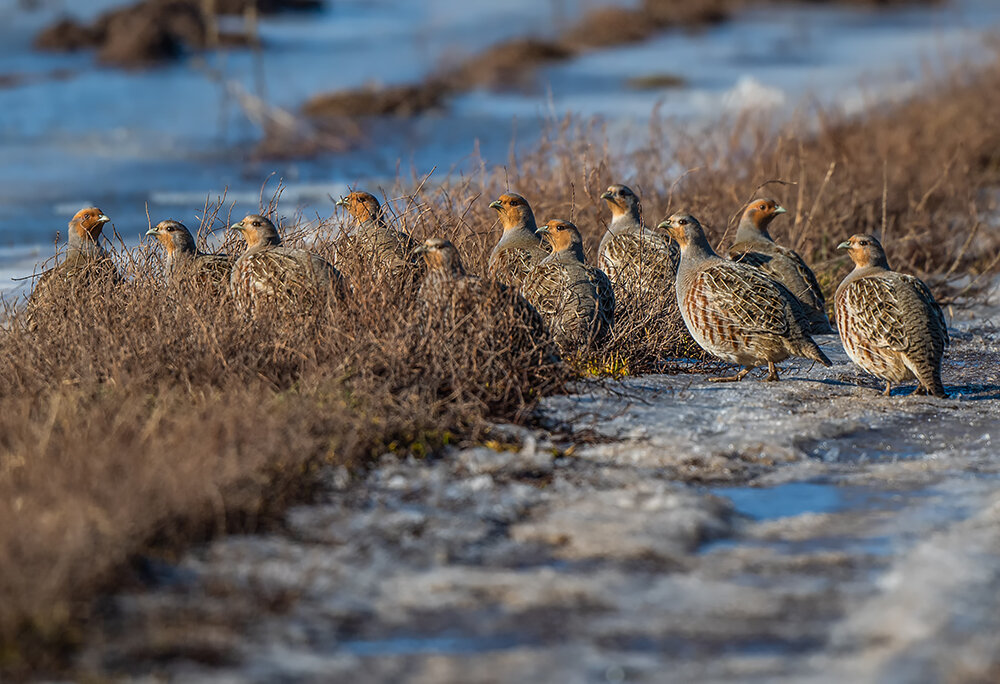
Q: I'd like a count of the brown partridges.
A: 11